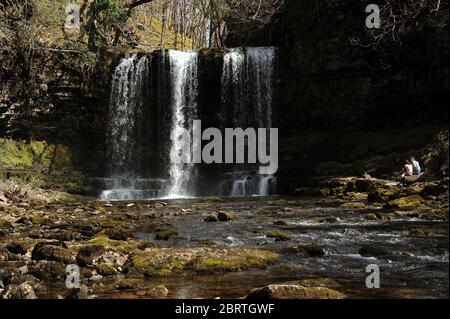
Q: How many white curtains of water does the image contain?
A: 3